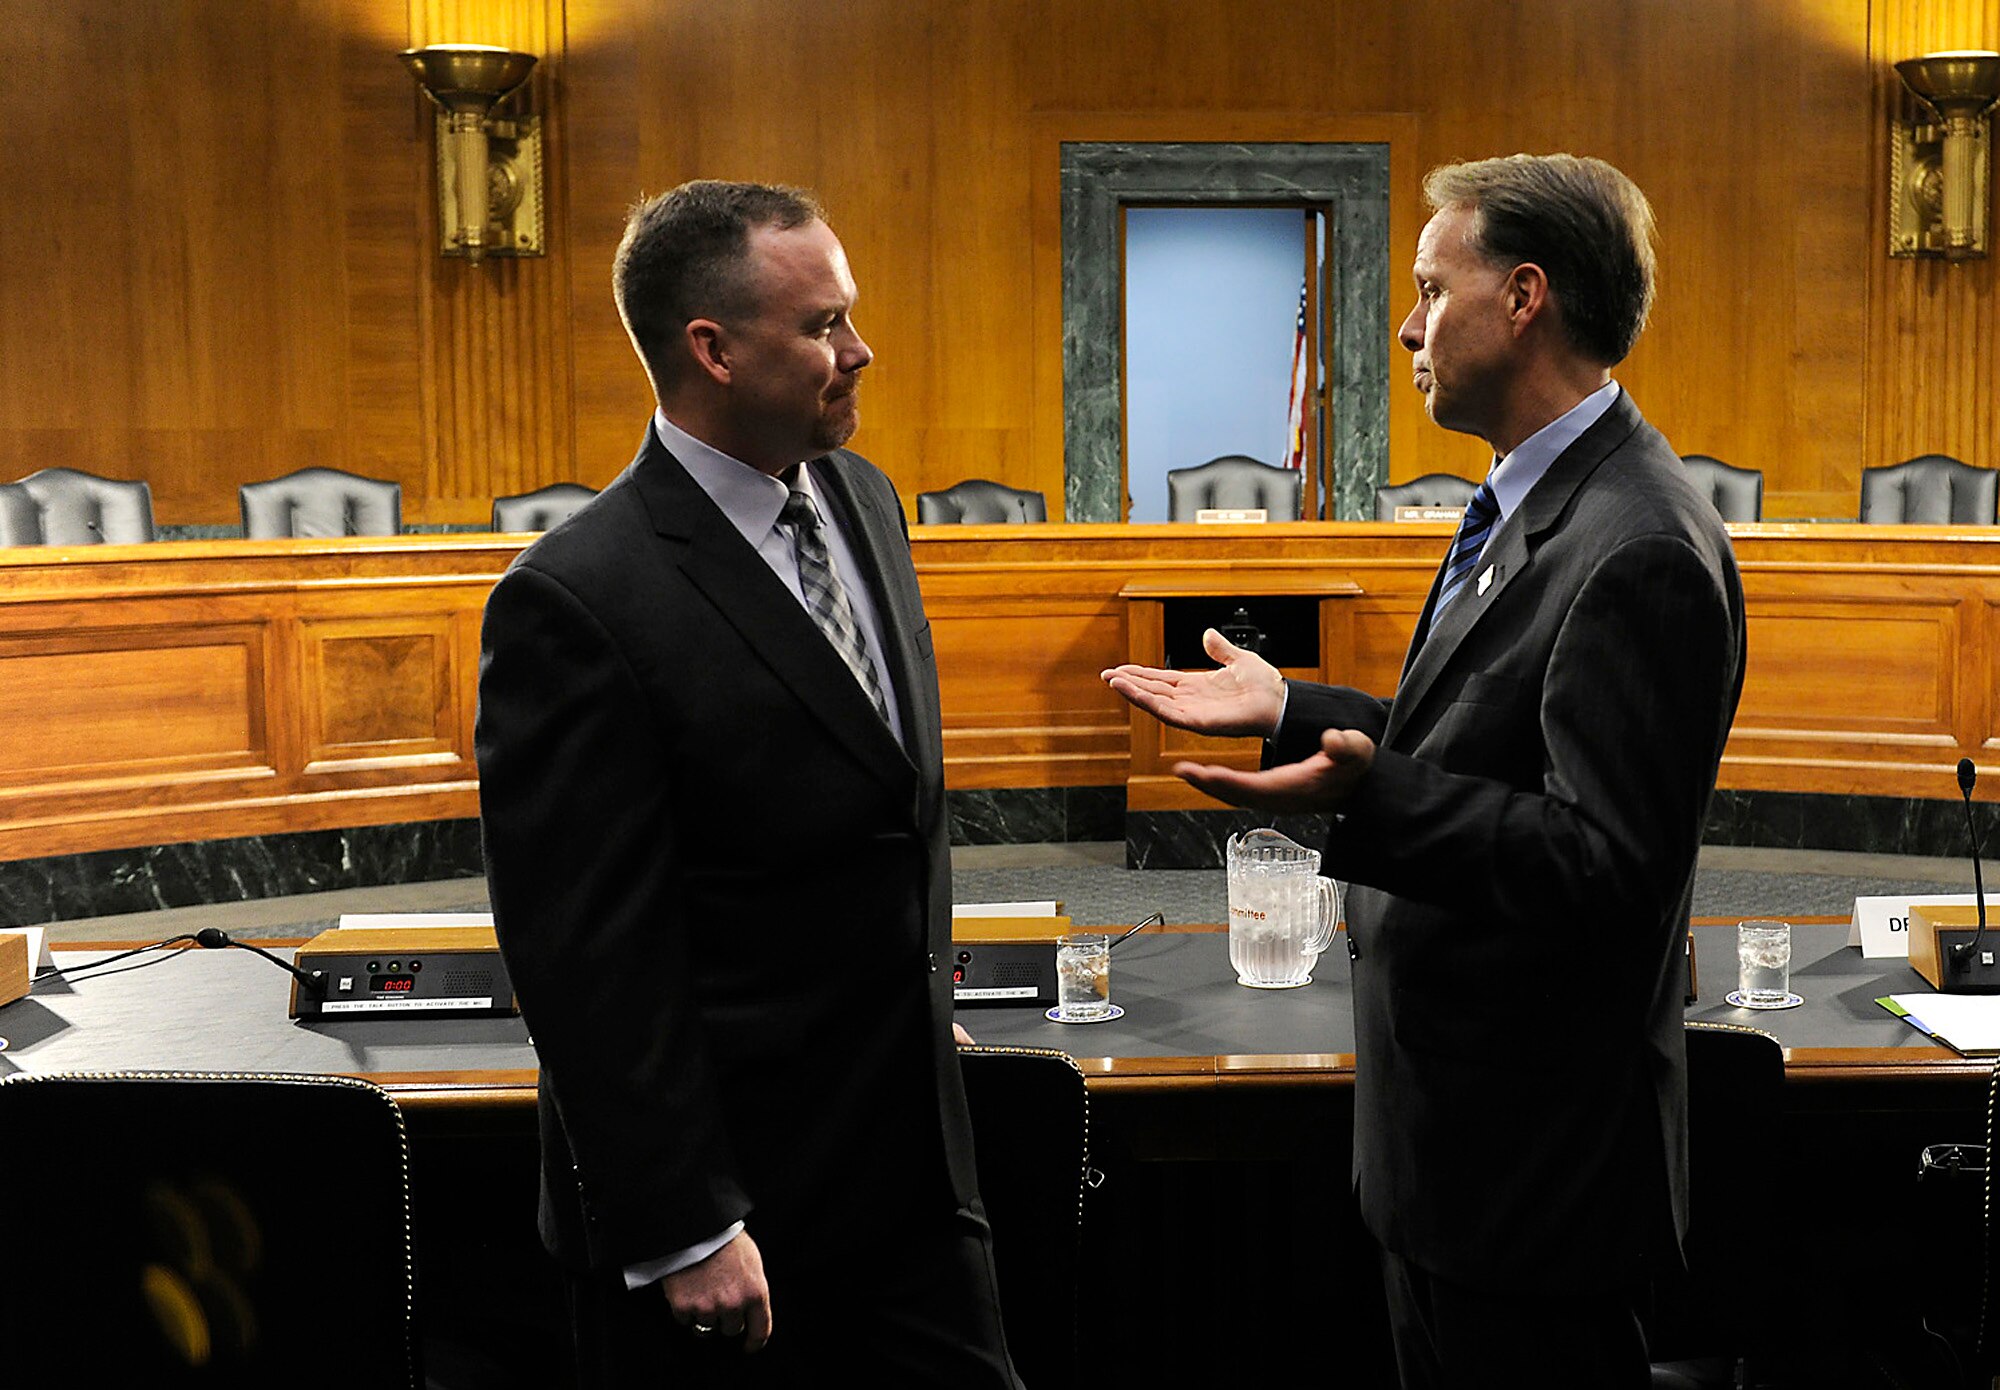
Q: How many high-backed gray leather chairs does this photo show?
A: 8